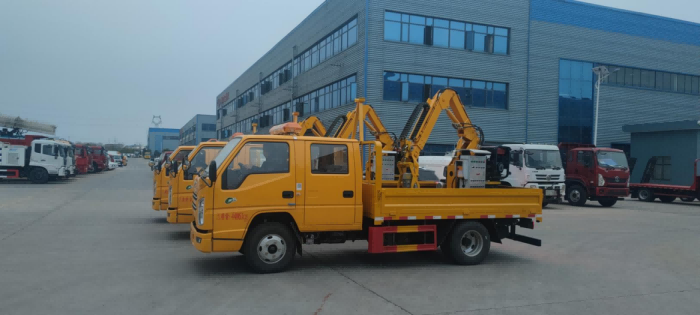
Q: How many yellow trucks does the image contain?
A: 3